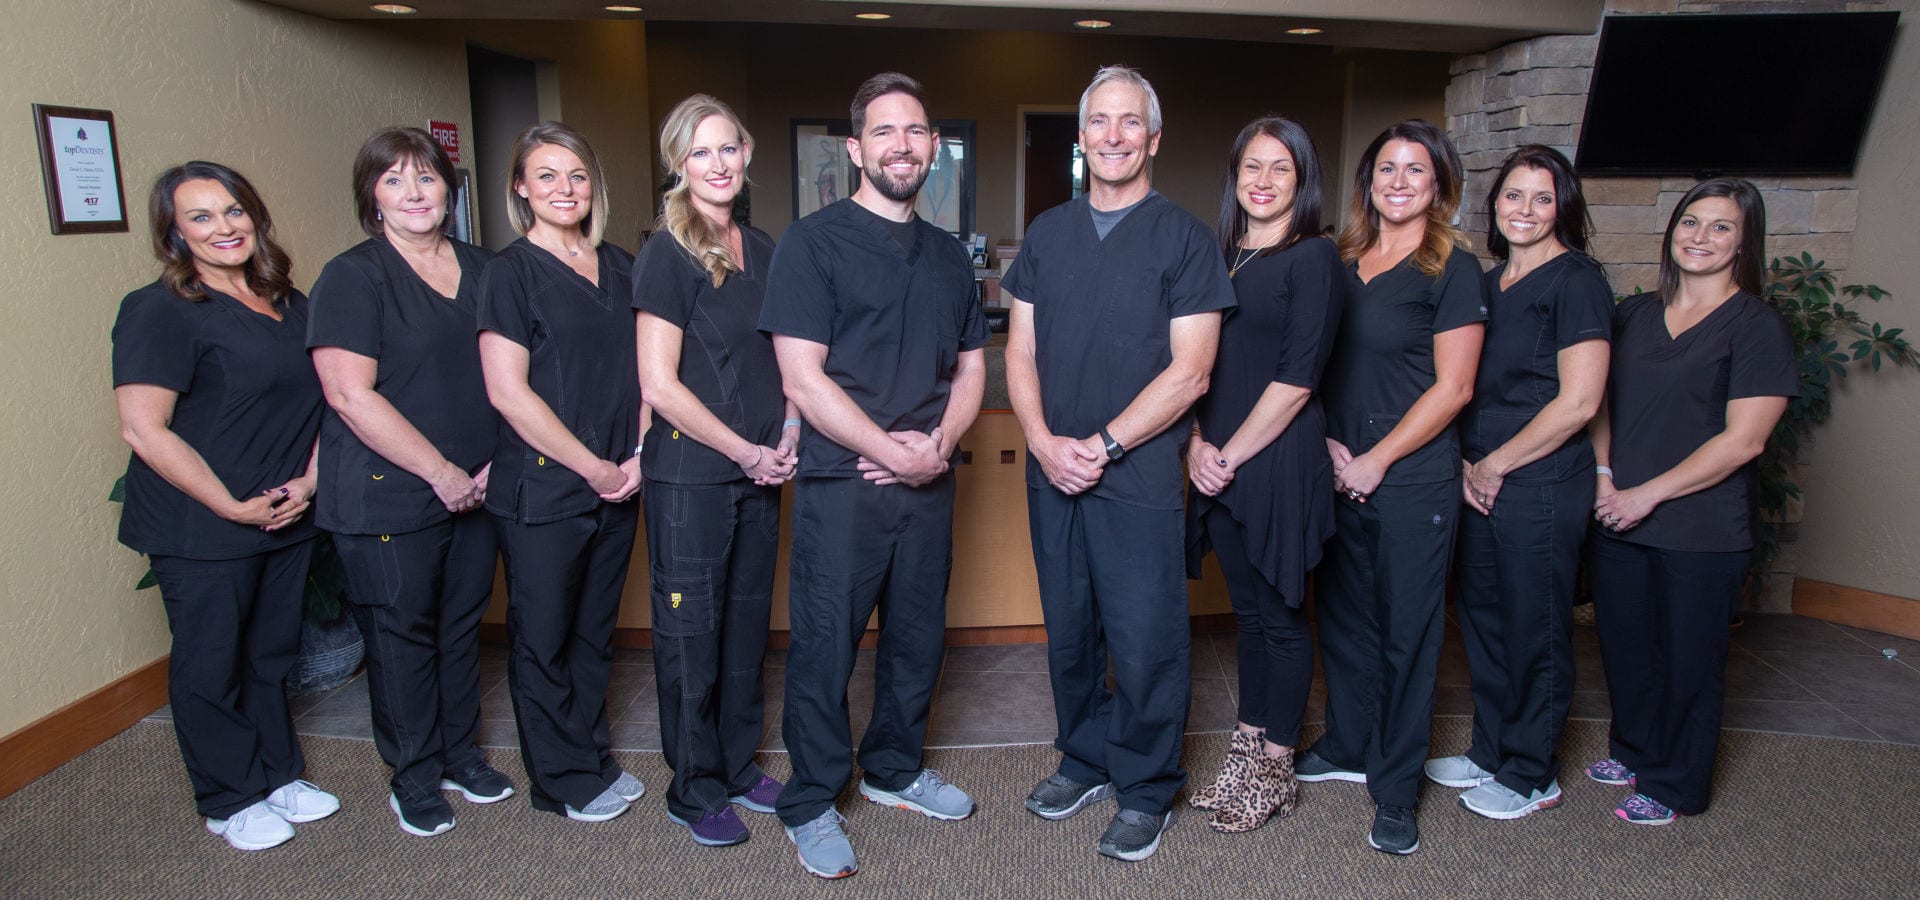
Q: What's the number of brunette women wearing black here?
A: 6